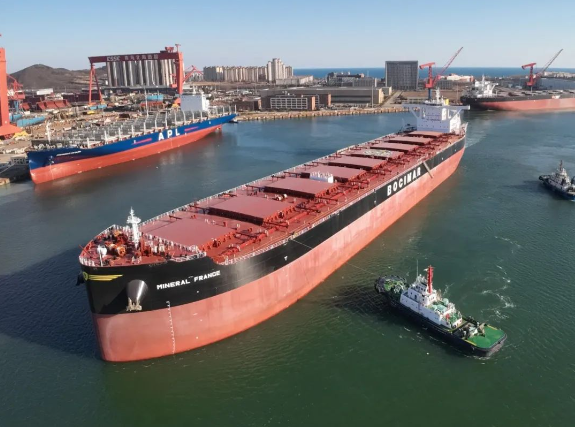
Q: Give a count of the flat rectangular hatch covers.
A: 9